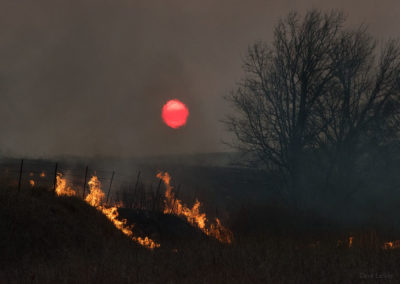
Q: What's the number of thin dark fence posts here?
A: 6